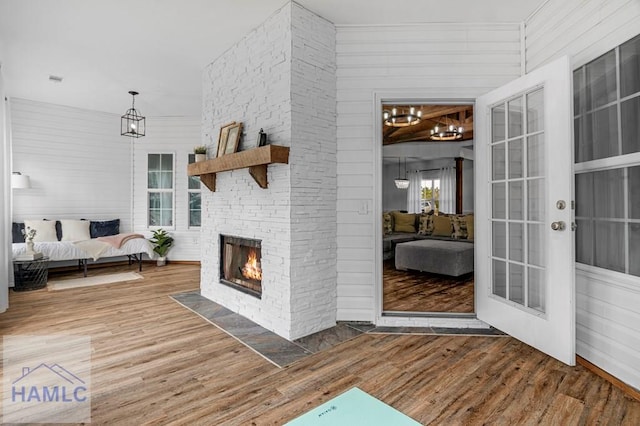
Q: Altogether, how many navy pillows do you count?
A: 3